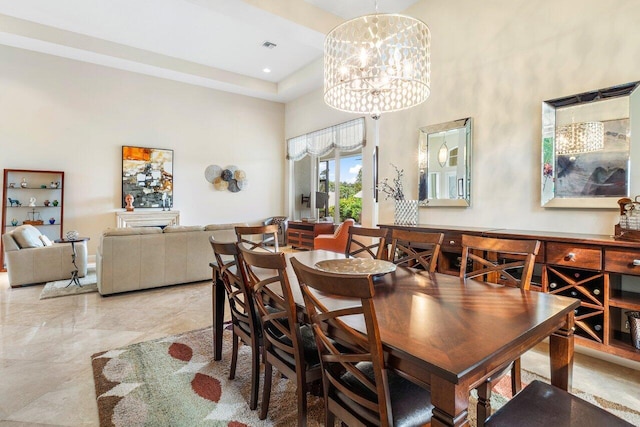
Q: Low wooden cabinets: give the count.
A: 2